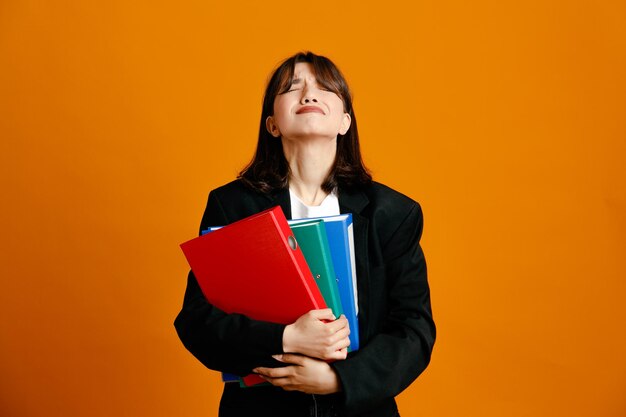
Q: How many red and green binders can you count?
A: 2